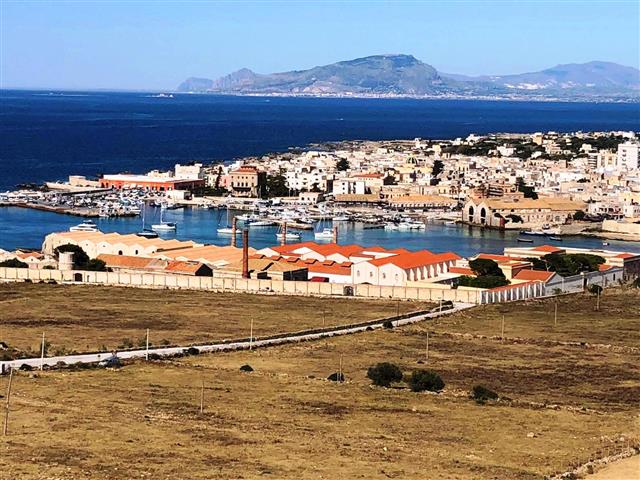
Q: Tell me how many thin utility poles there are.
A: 13